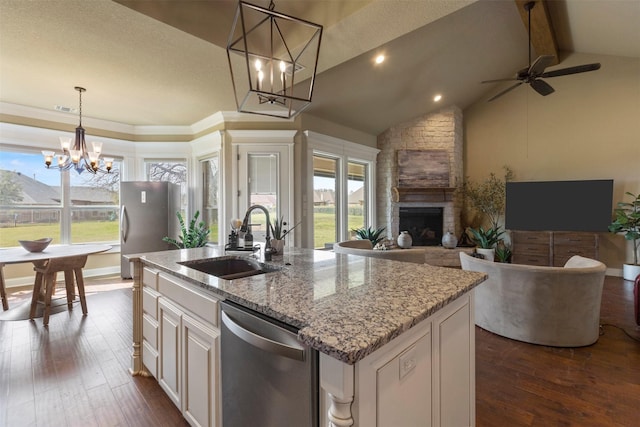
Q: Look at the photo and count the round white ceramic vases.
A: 2